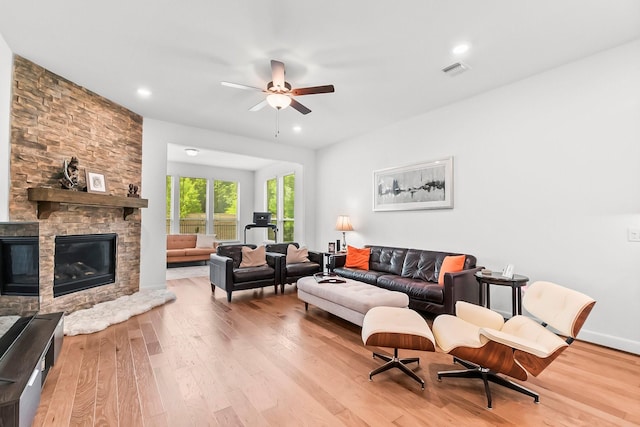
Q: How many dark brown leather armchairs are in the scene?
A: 2